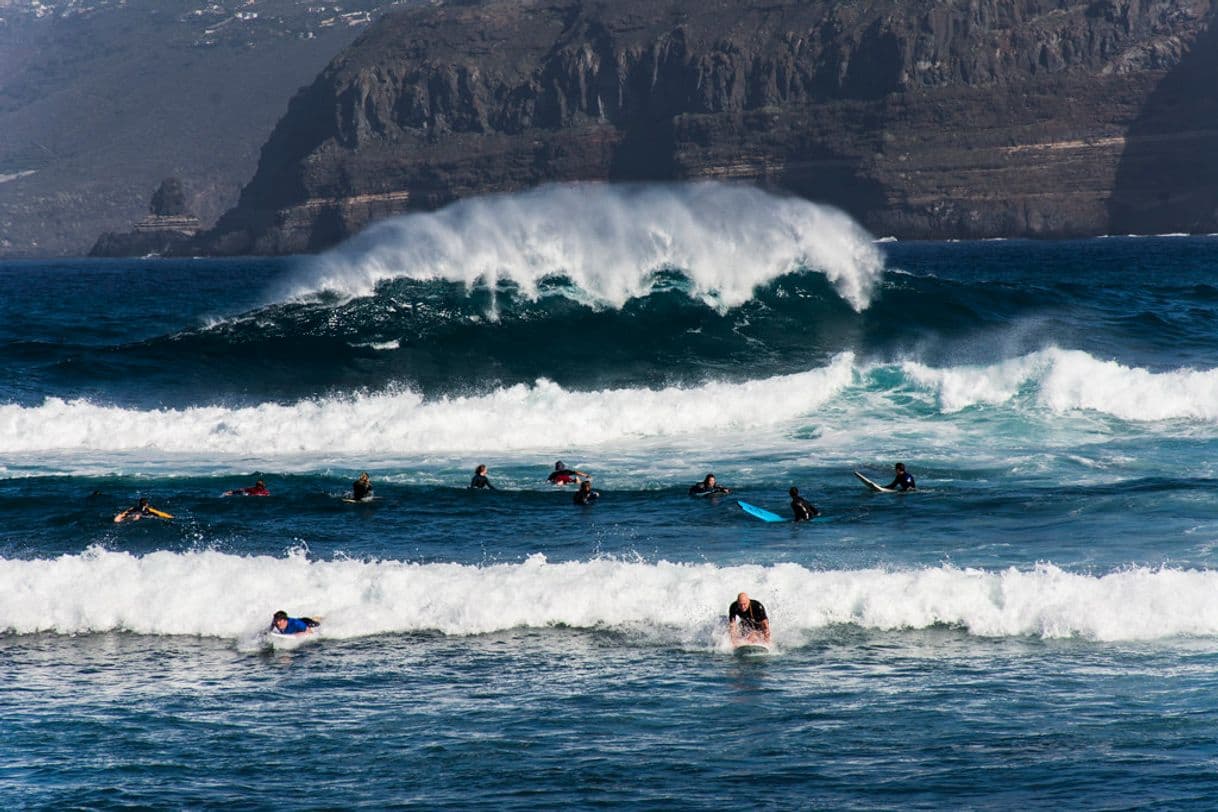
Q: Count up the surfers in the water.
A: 11